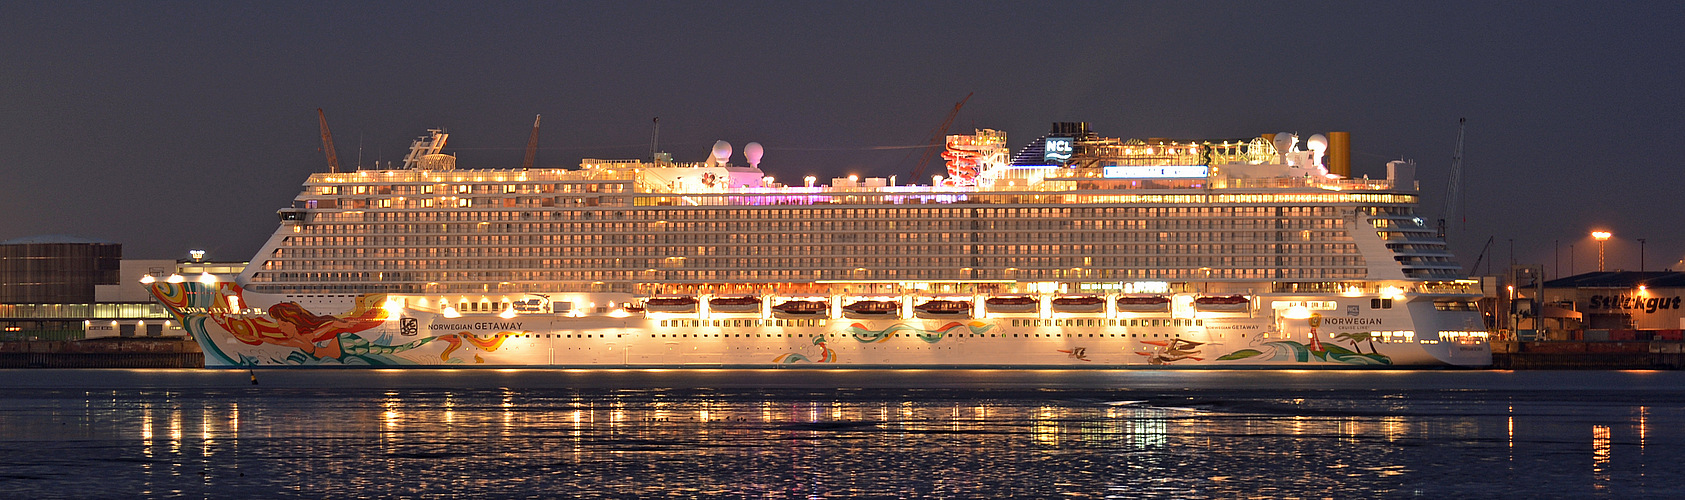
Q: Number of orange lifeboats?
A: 9